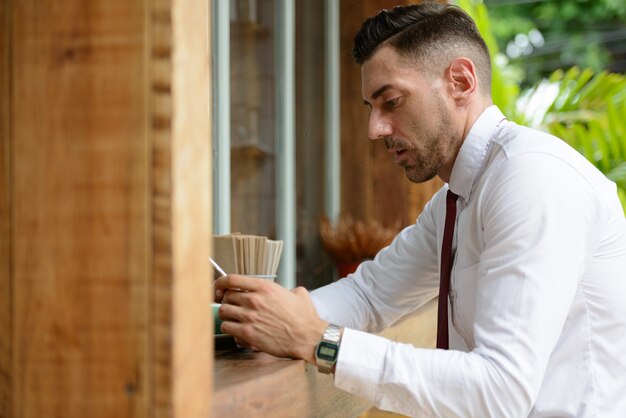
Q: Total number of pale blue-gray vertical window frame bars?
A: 3